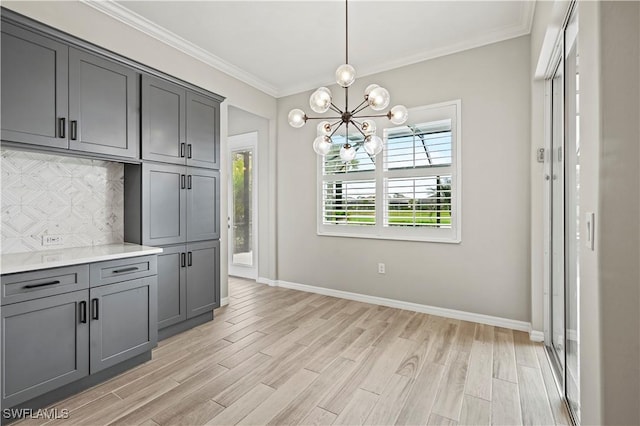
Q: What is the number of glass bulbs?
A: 12